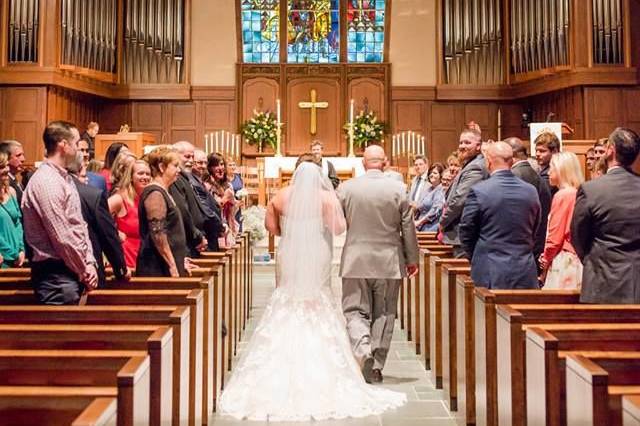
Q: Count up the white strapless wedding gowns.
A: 1